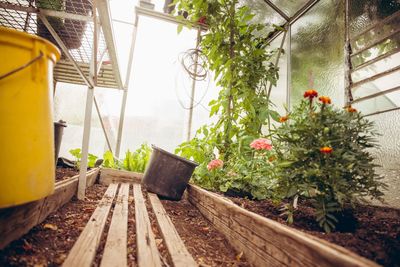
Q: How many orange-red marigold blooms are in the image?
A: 5